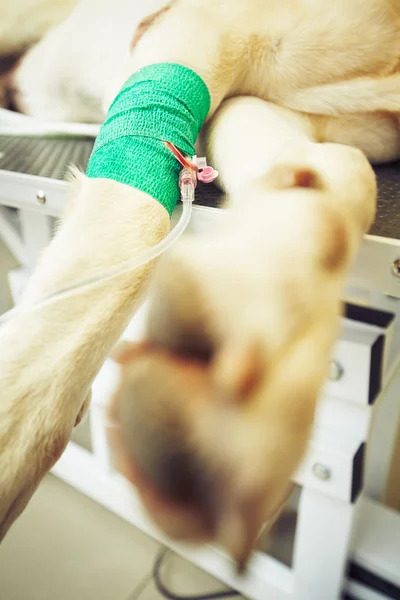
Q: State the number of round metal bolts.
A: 4